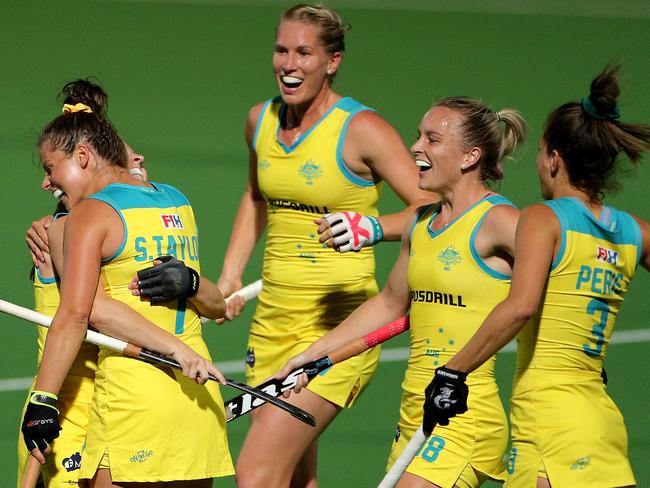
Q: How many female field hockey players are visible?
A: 5